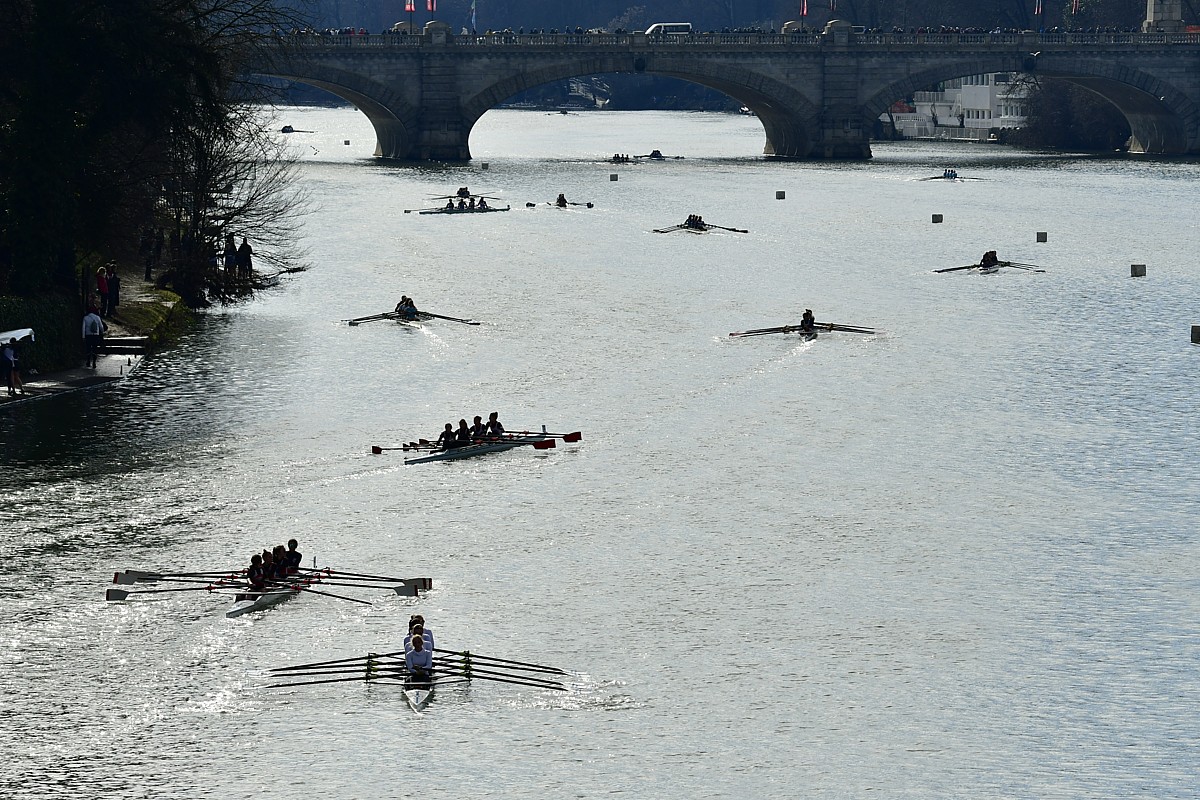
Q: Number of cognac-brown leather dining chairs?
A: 0